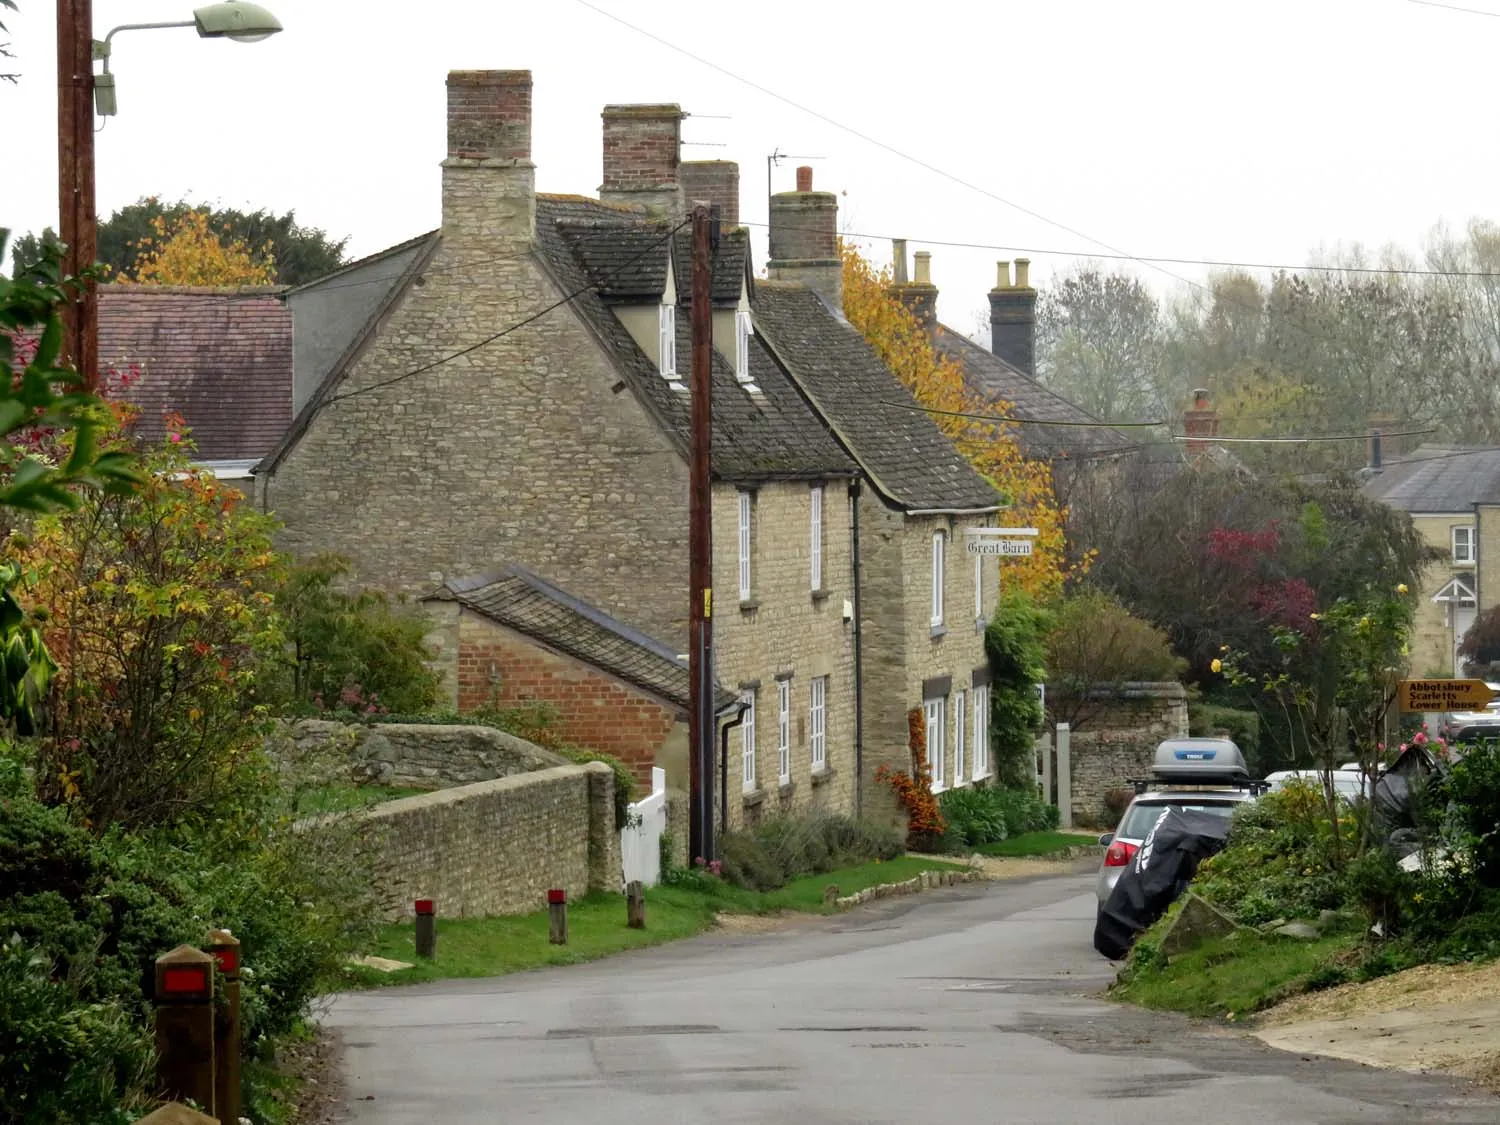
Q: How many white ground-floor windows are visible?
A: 6